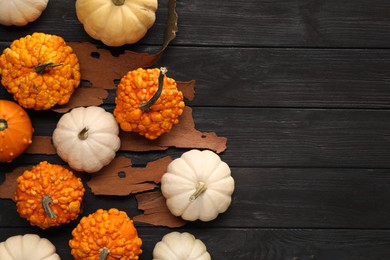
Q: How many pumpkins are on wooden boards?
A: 11